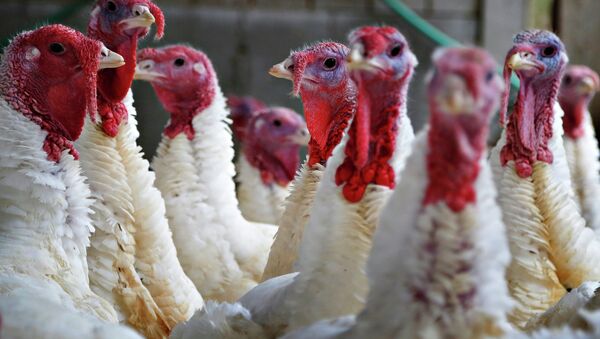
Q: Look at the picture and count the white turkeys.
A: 10